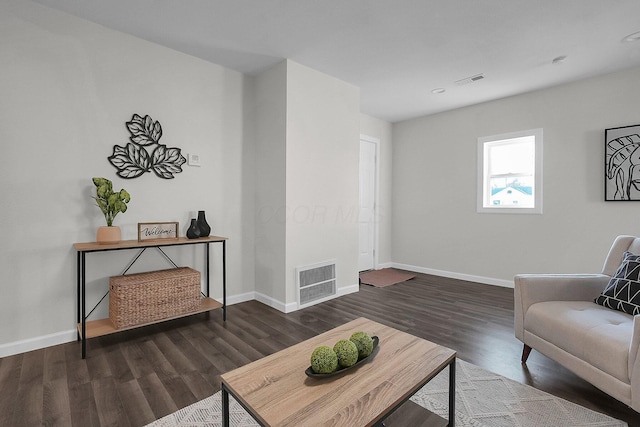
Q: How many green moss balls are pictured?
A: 3